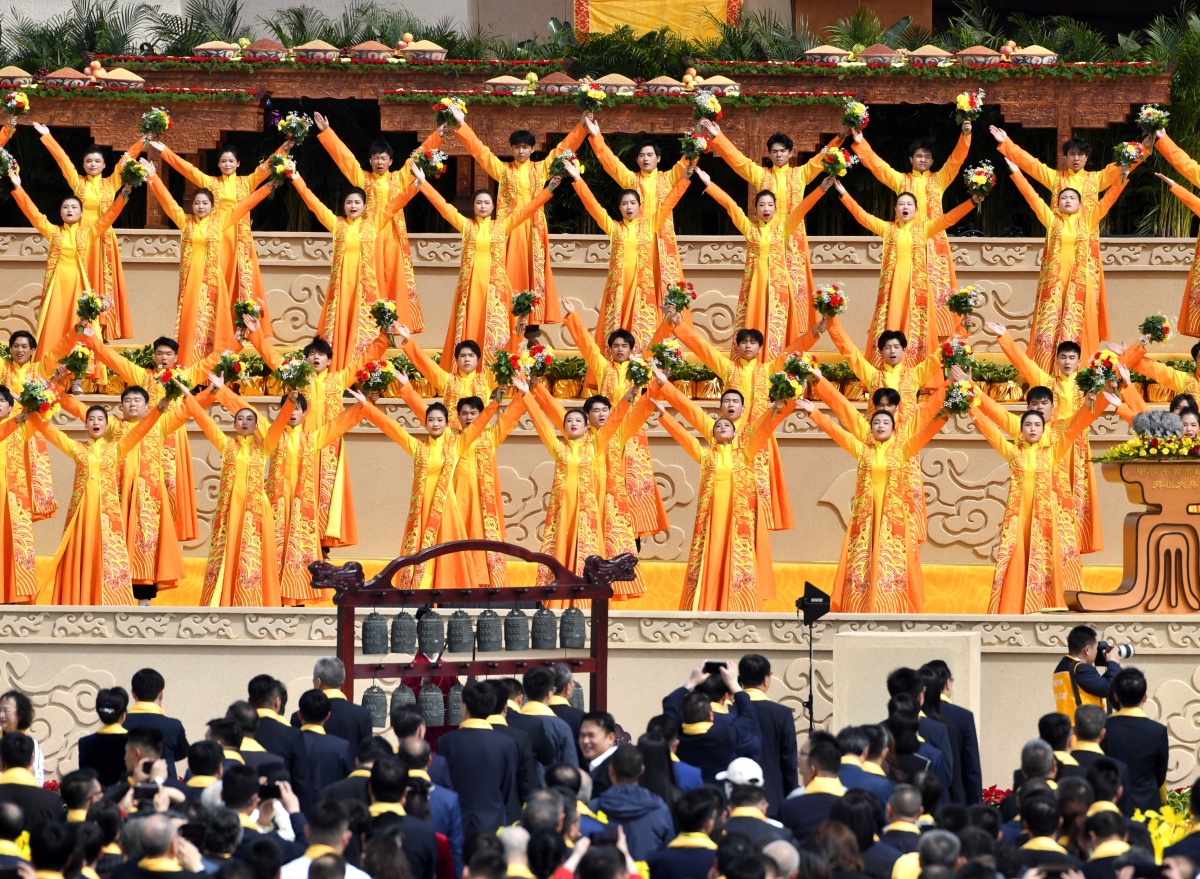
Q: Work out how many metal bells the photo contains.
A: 14